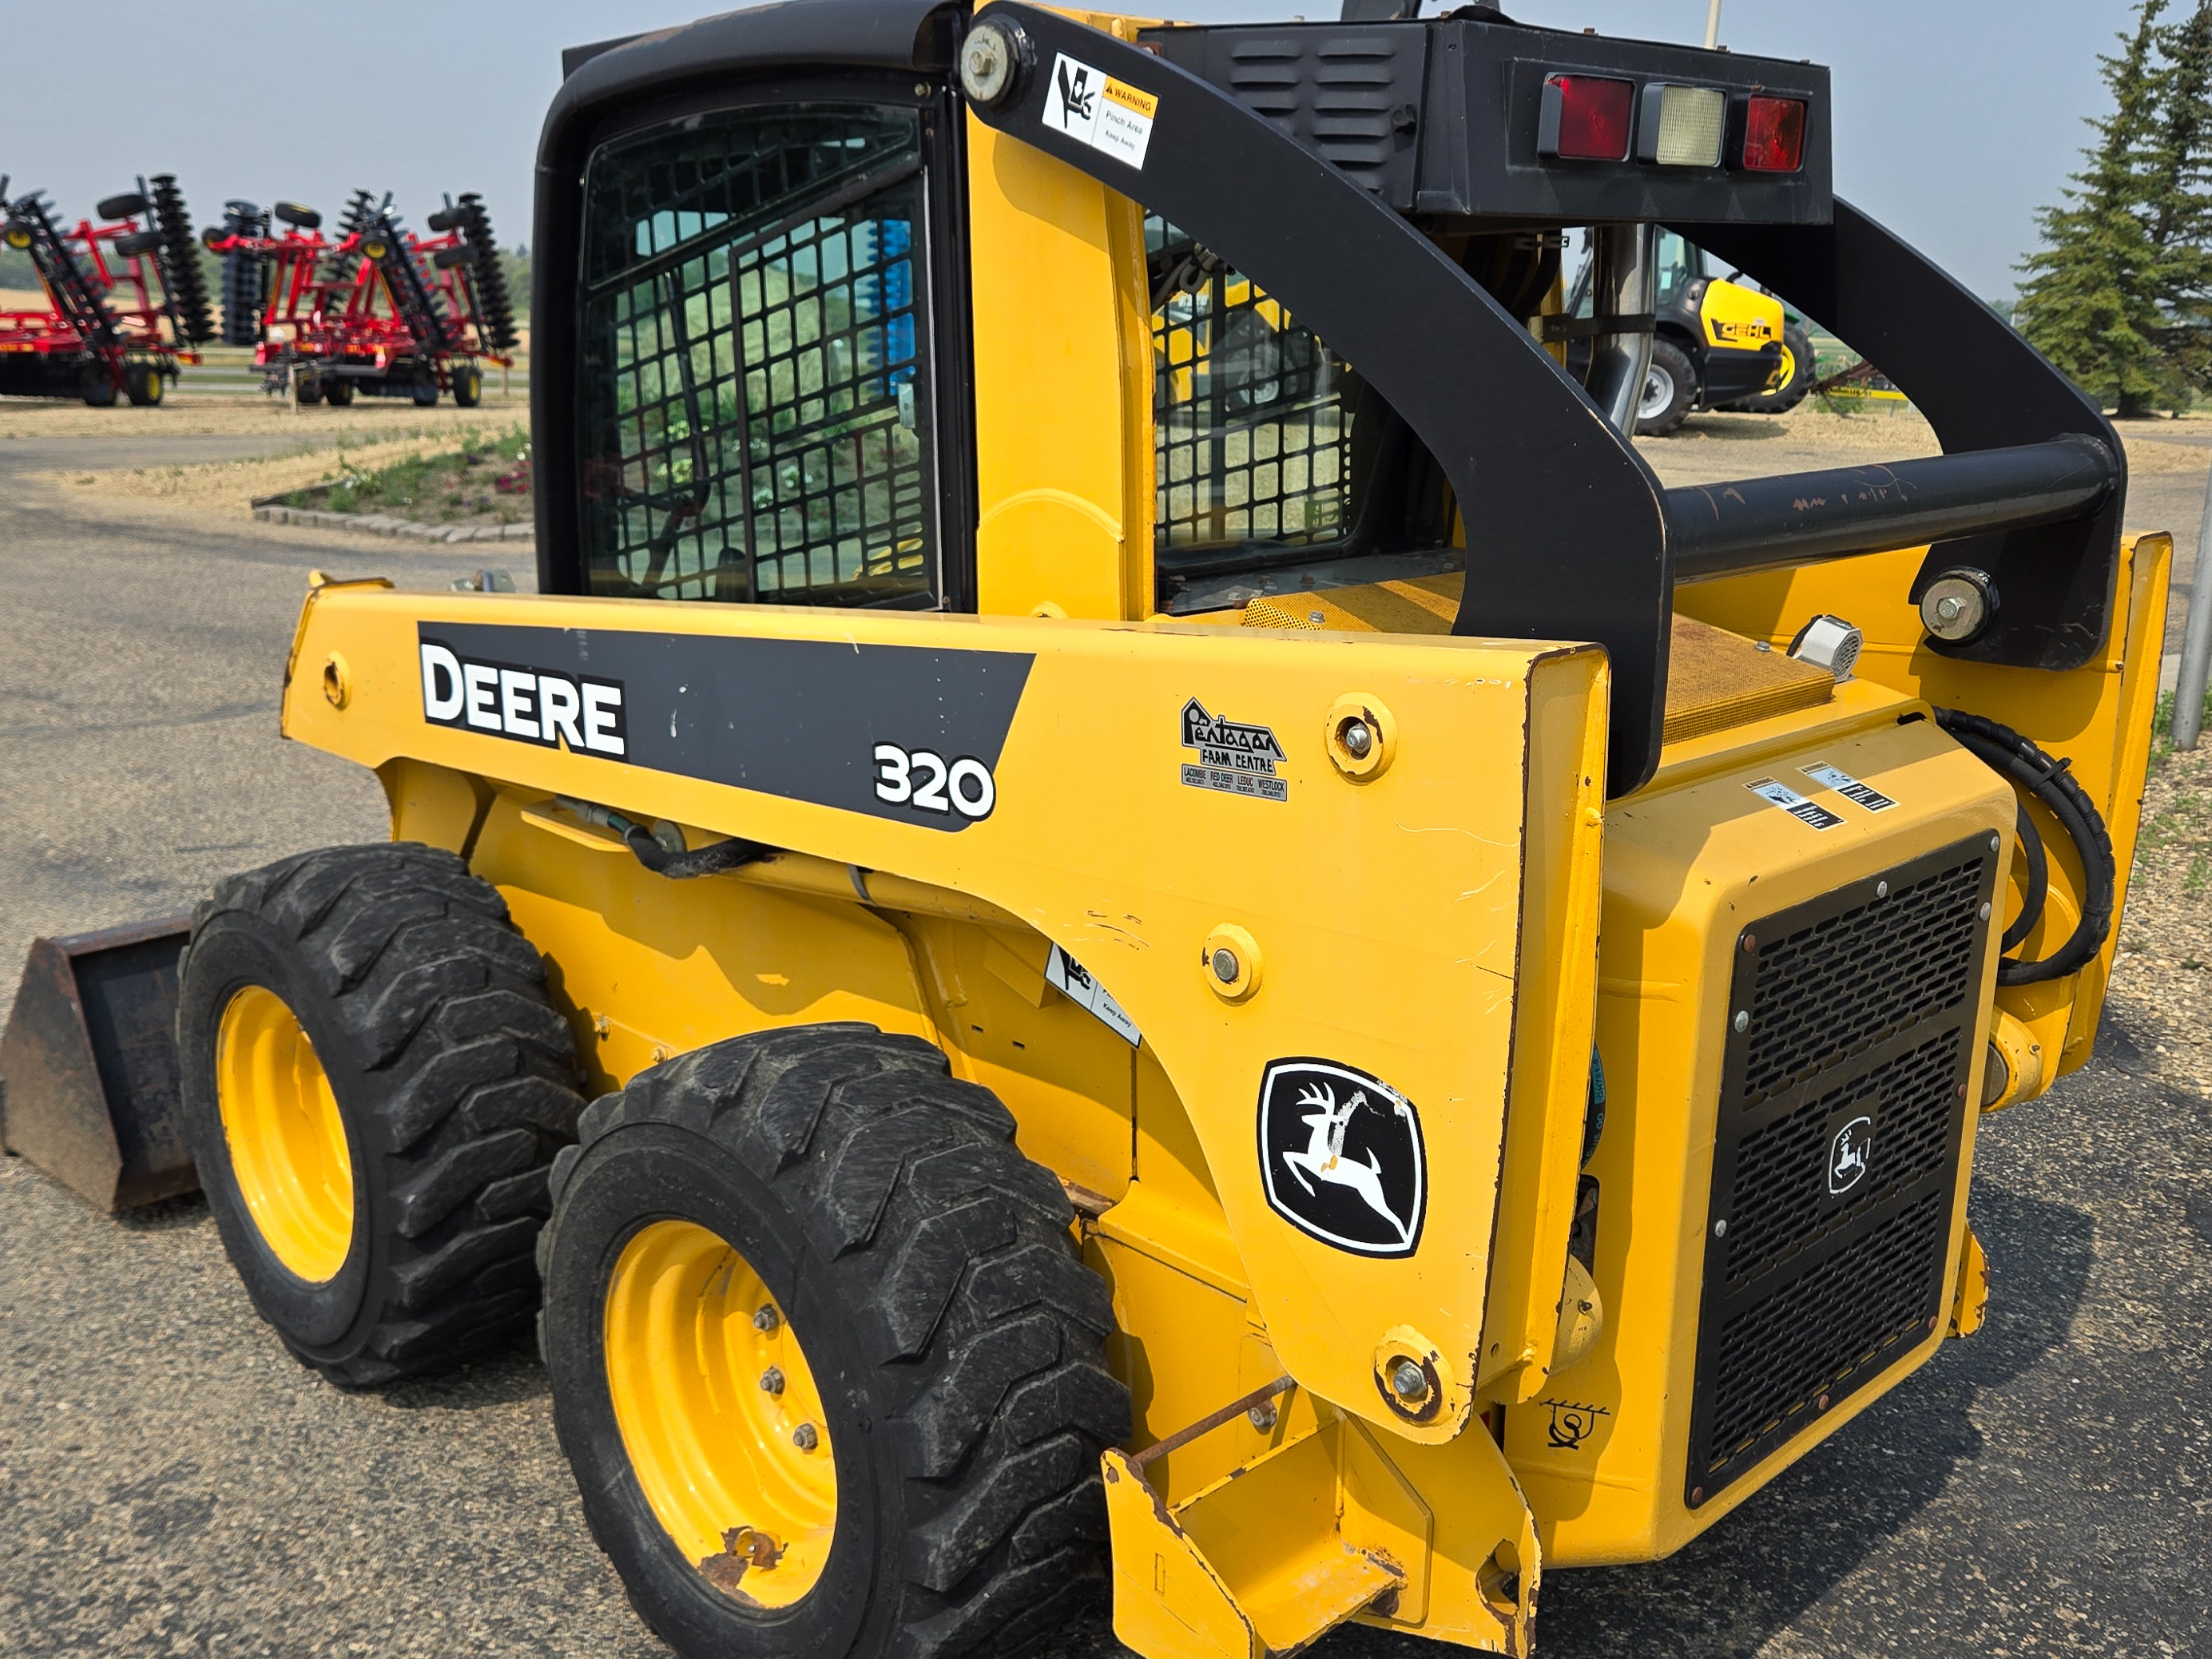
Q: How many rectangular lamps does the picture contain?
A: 3